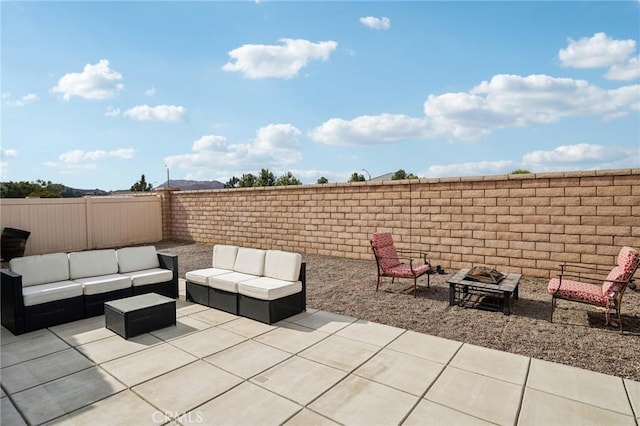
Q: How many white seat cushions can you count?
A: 6